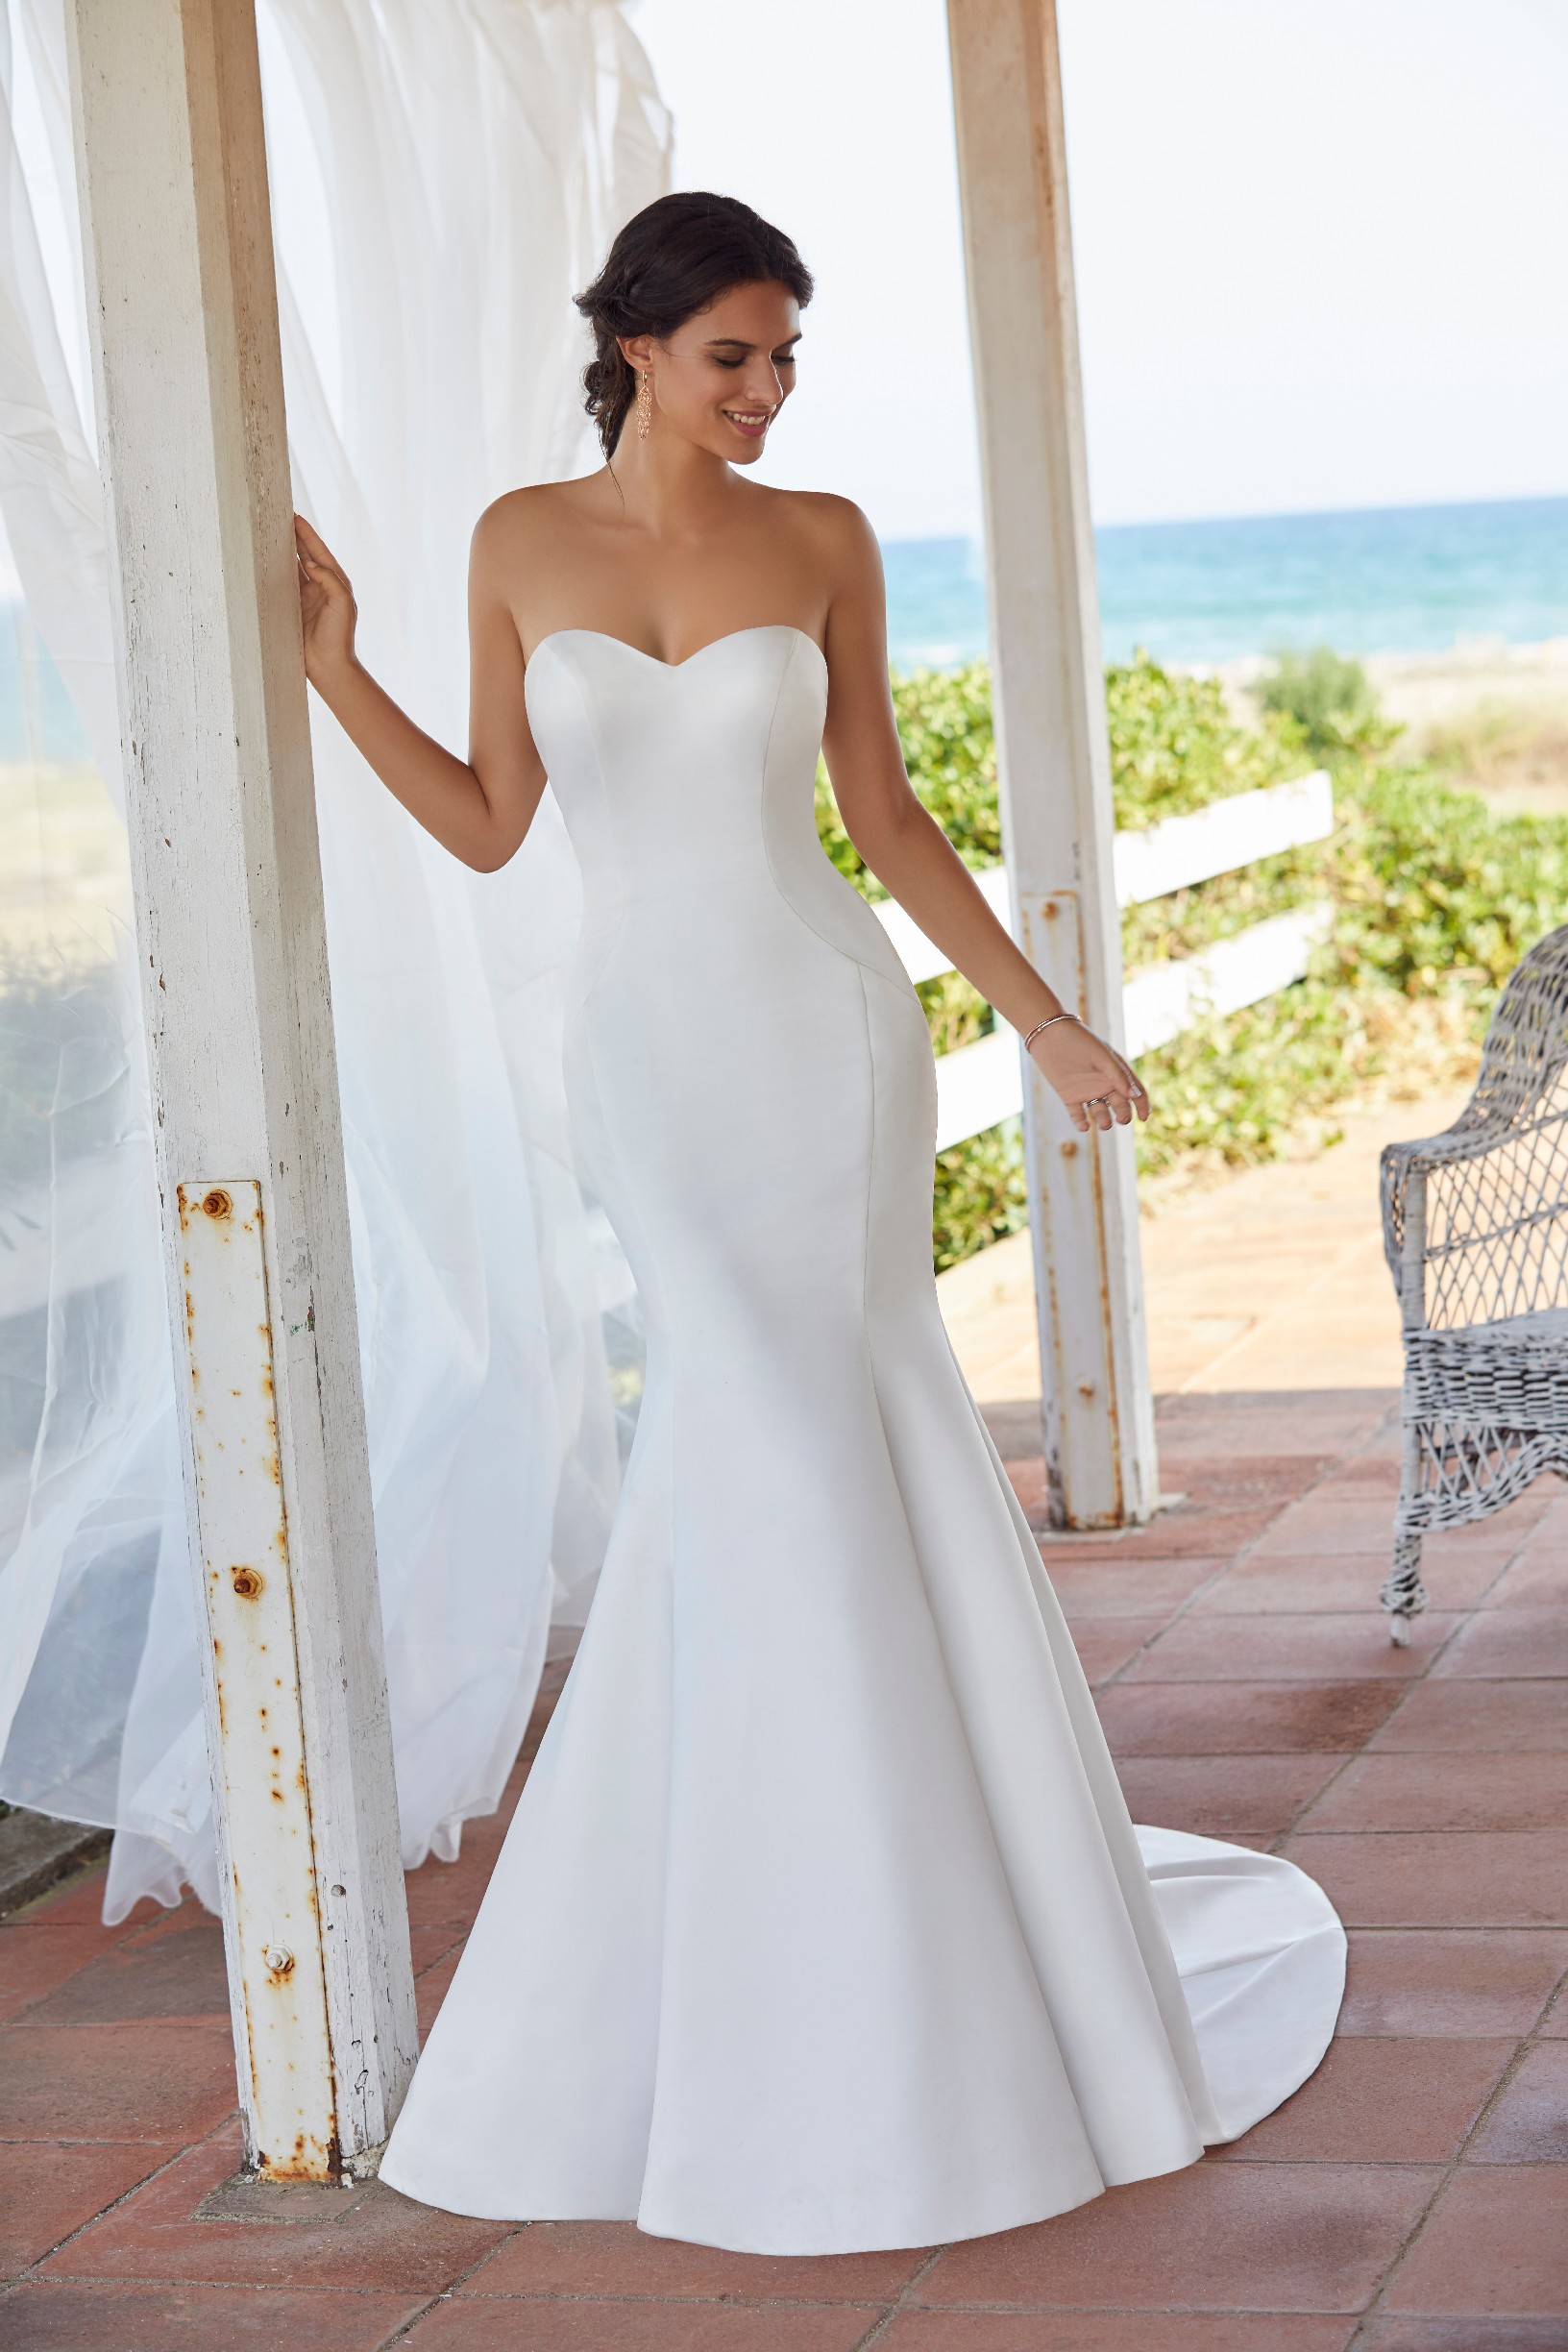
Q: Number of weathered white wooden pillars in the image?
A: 2